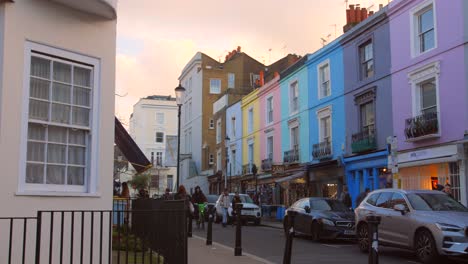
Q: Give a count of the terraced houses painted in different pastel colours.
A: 7